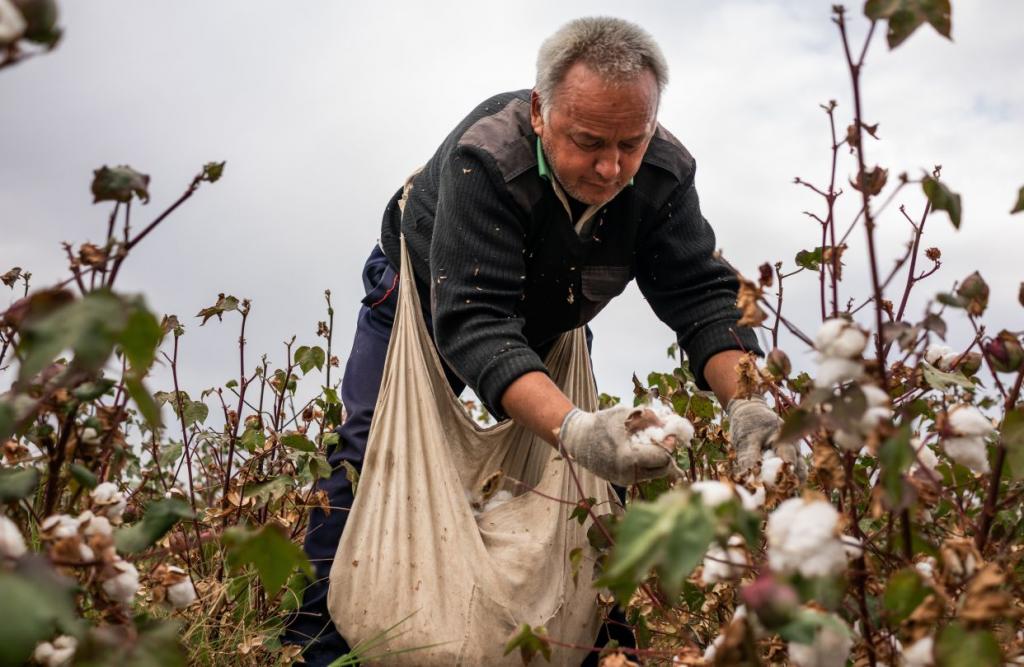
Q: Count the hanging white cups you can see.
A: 0